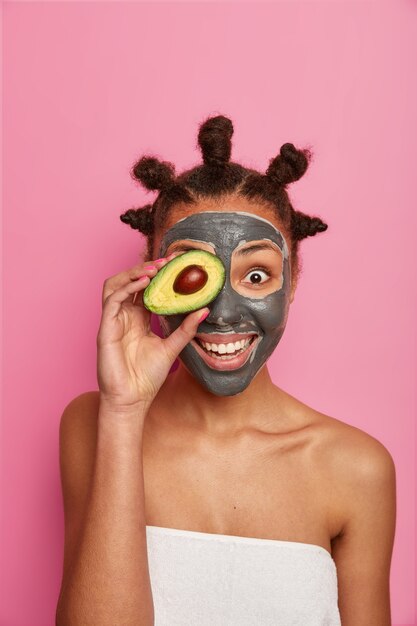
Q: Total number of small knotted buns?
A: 5